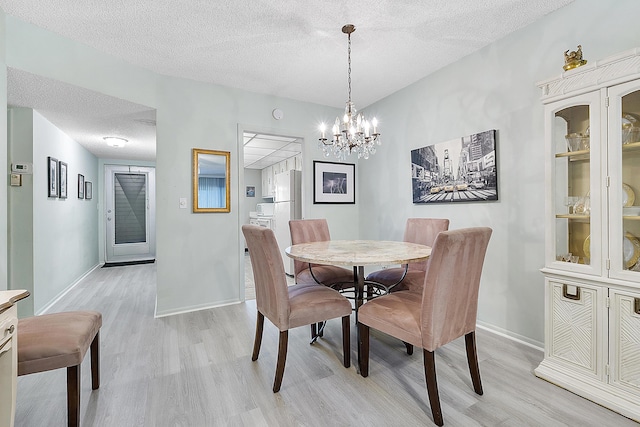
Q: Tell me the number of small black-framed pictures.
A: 4